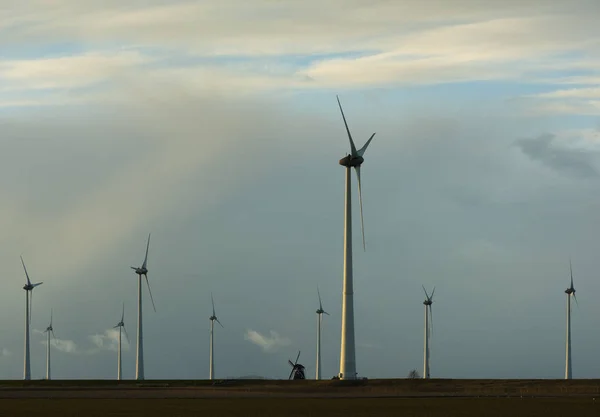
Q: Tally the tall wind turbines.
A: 9